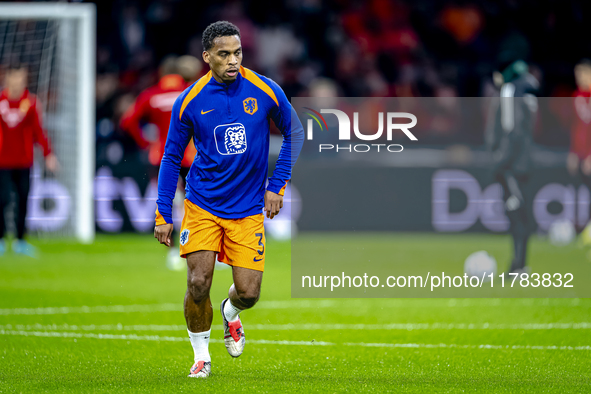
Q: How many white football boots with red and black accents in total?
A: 2